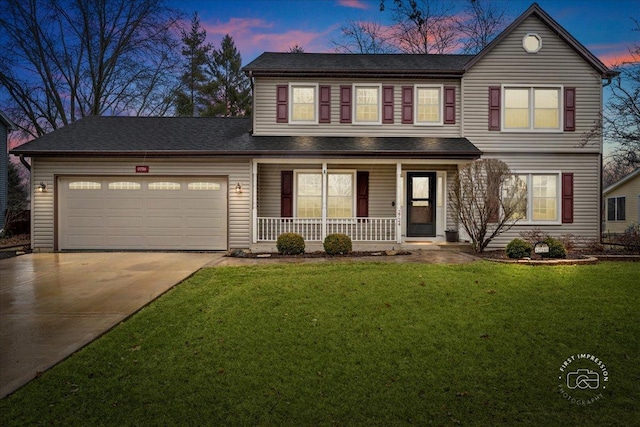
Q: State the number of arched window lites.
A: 4